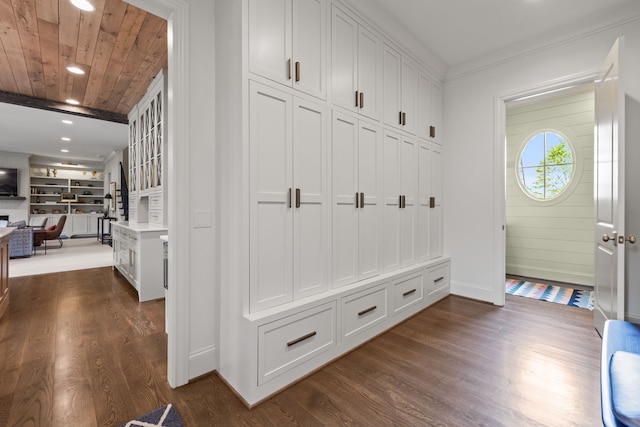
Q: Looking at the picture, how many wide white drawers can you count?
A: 4